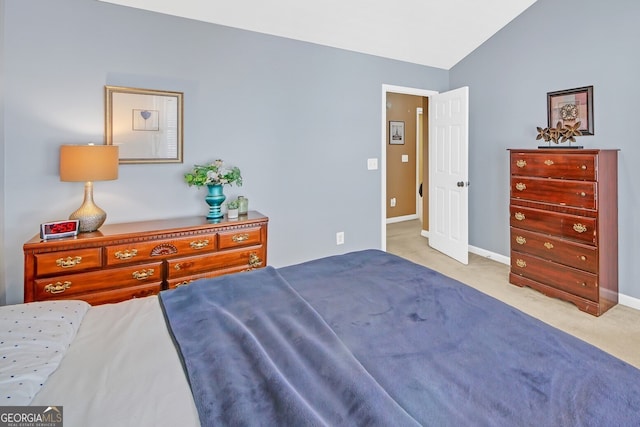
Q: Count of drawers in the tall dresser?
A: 5